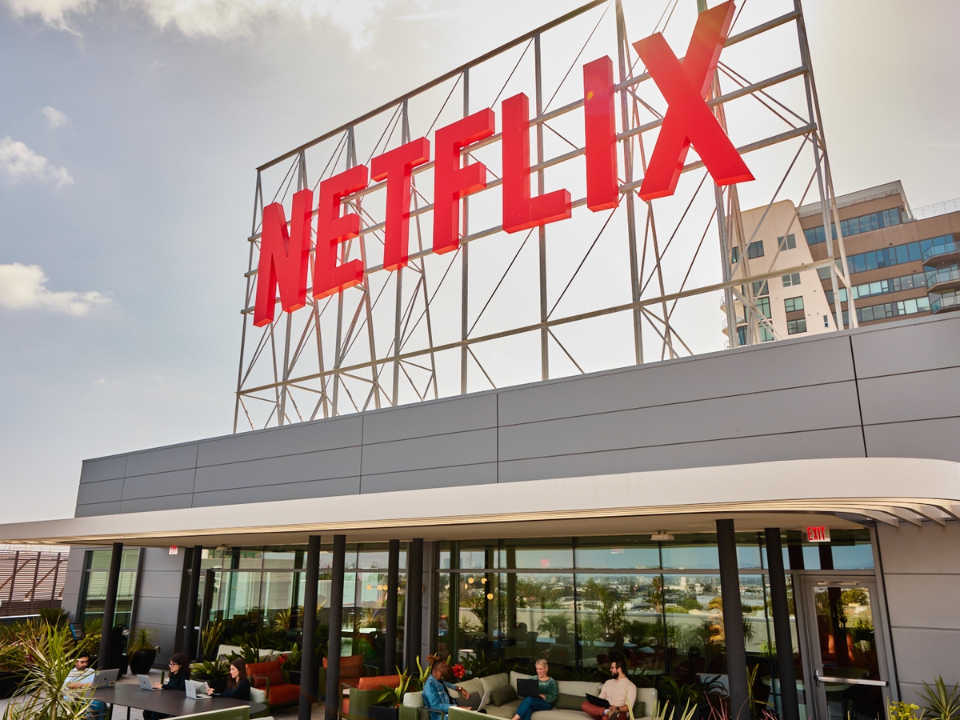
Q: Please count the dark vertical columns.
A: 8